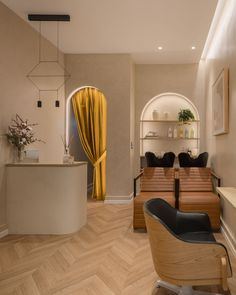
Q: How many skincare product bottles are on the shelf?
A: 5